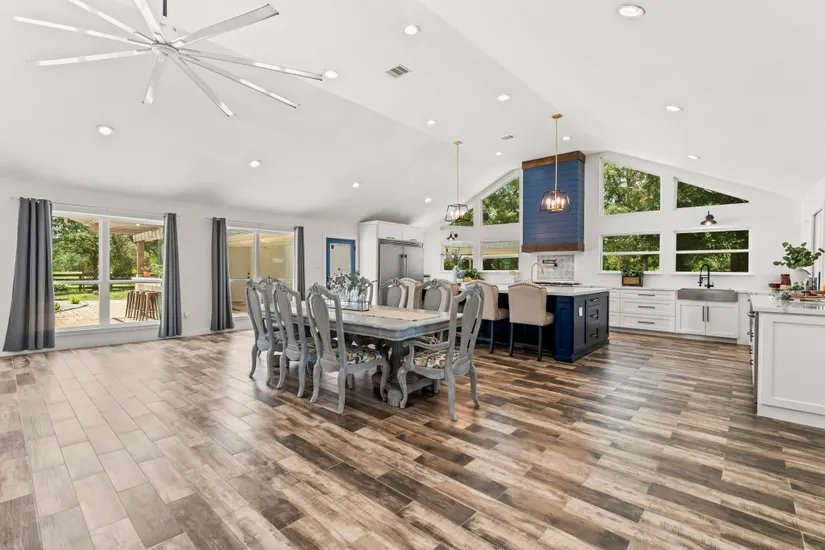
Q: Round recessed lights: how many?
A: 13